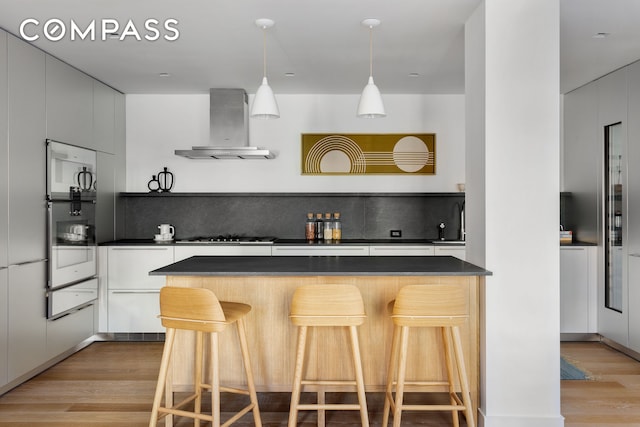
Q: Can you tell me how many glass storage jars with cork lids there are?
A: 4